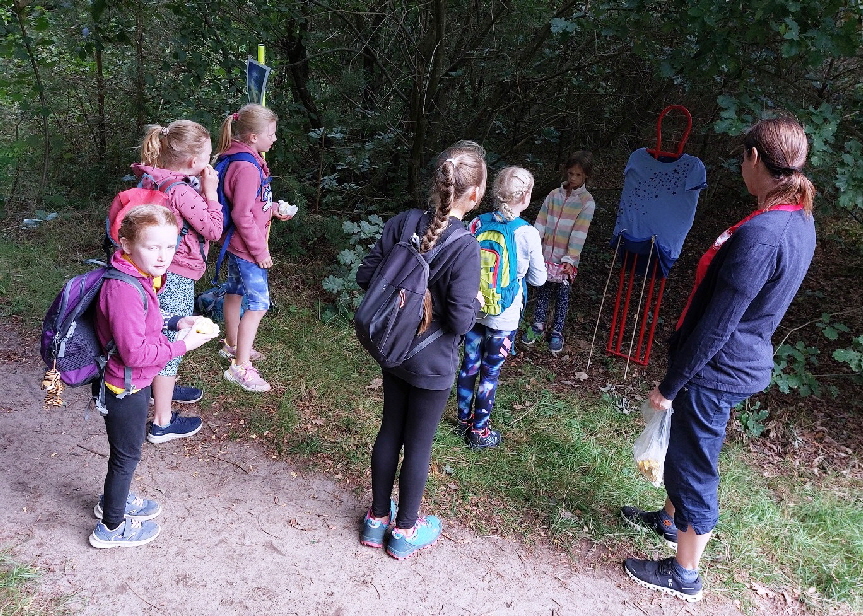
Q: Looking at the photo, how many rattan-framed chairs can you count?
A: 0